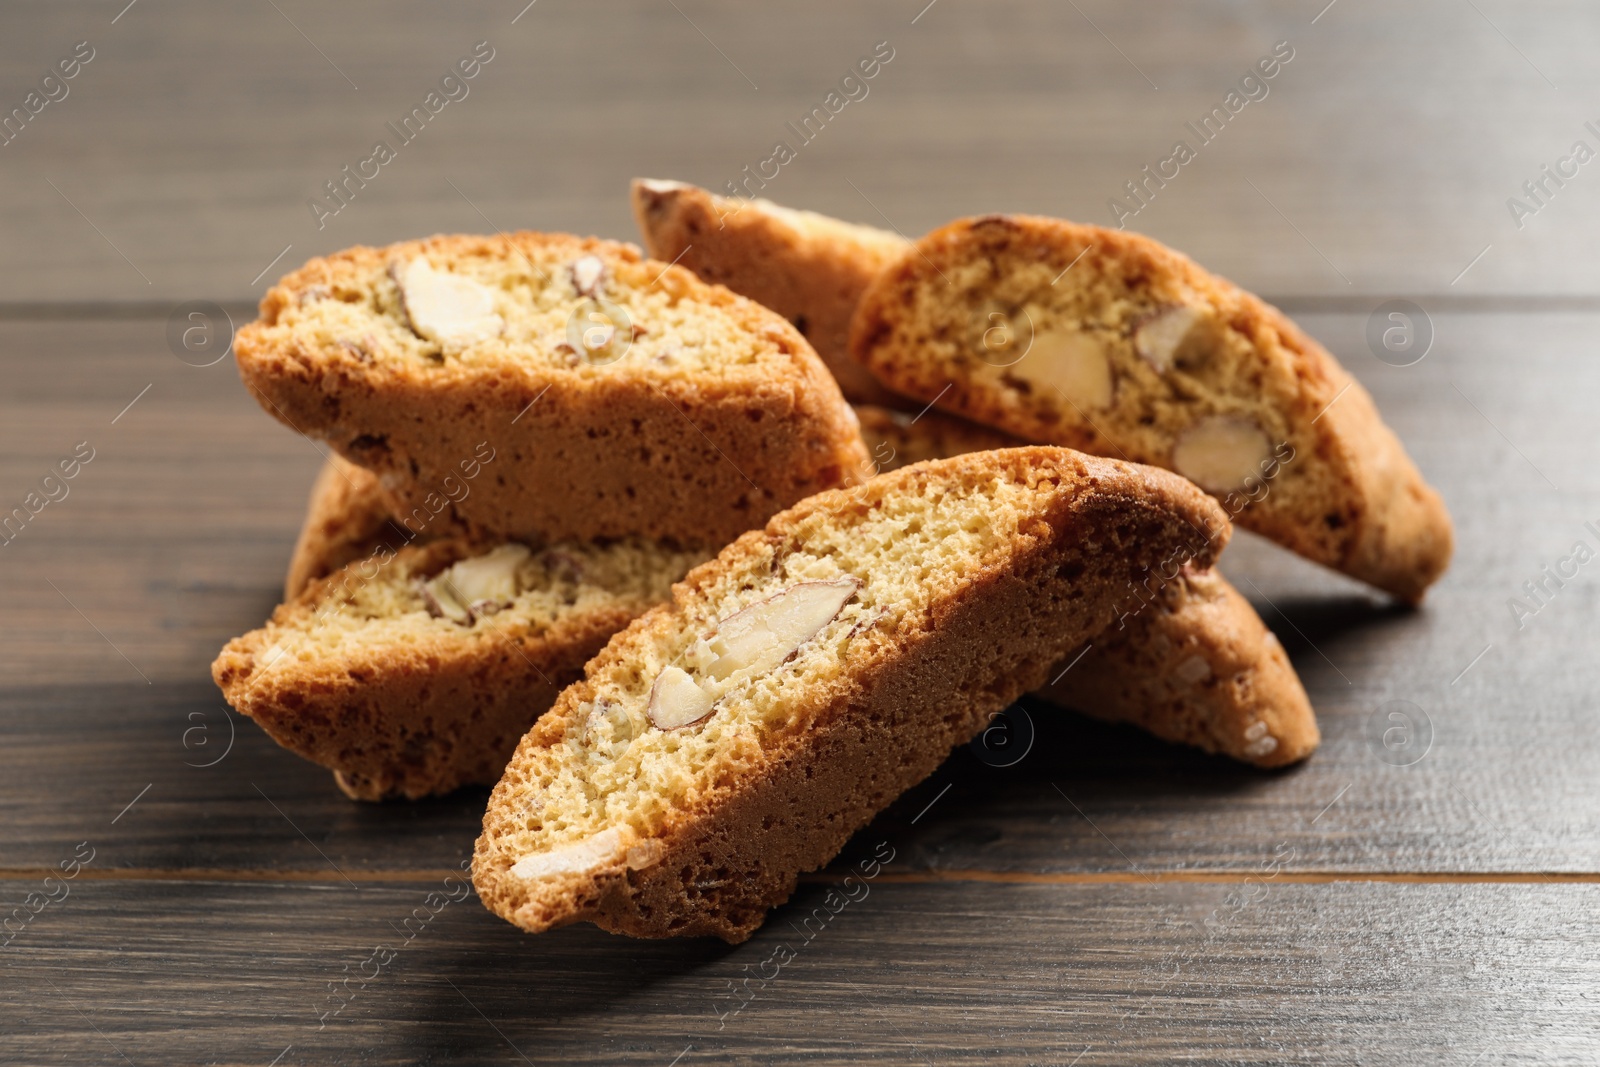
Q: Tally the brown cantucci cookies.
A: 7